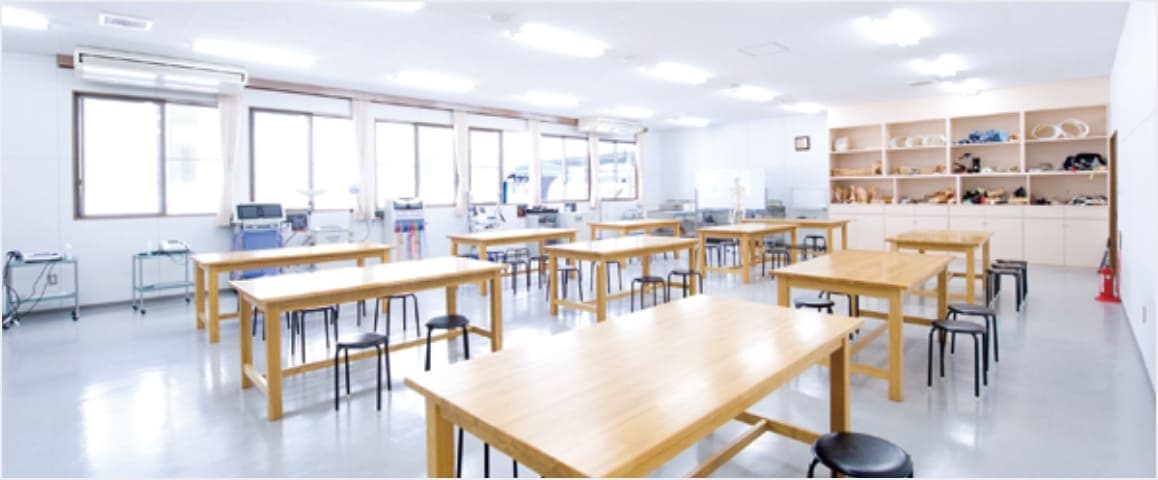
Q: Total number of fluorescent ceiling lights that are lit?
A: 14